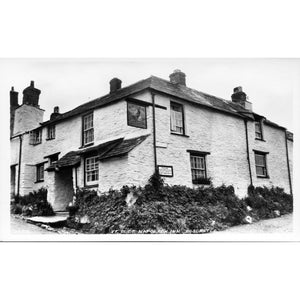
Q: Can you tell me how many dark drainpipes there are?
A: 4